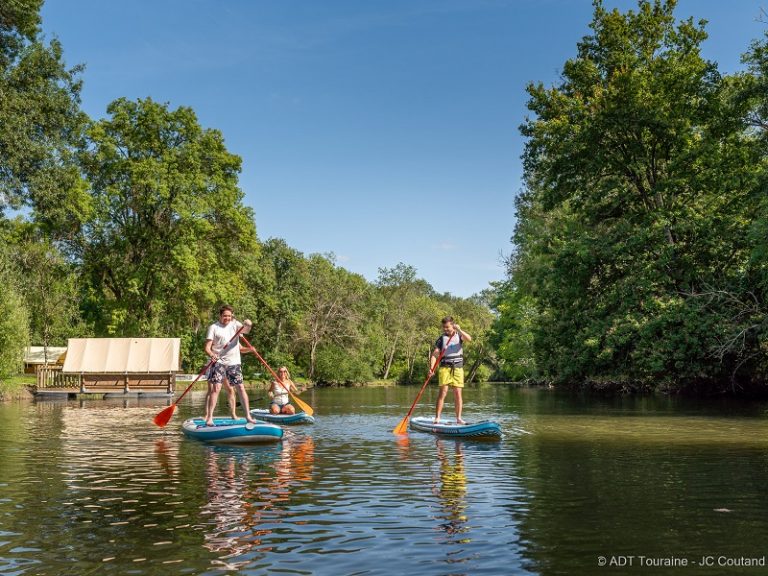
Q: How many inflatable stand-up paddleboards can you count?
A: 3